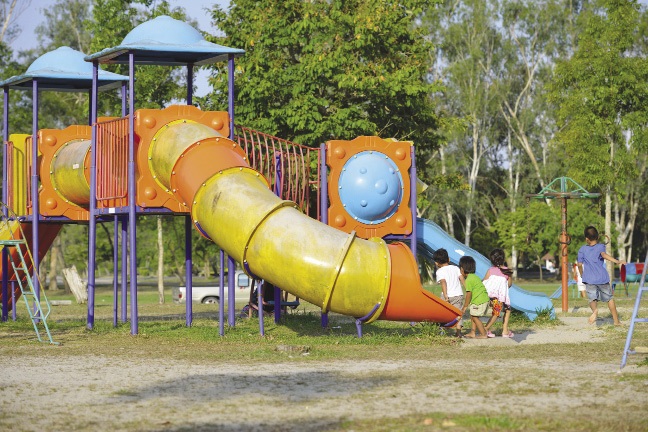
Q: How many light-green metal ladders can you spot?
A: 1